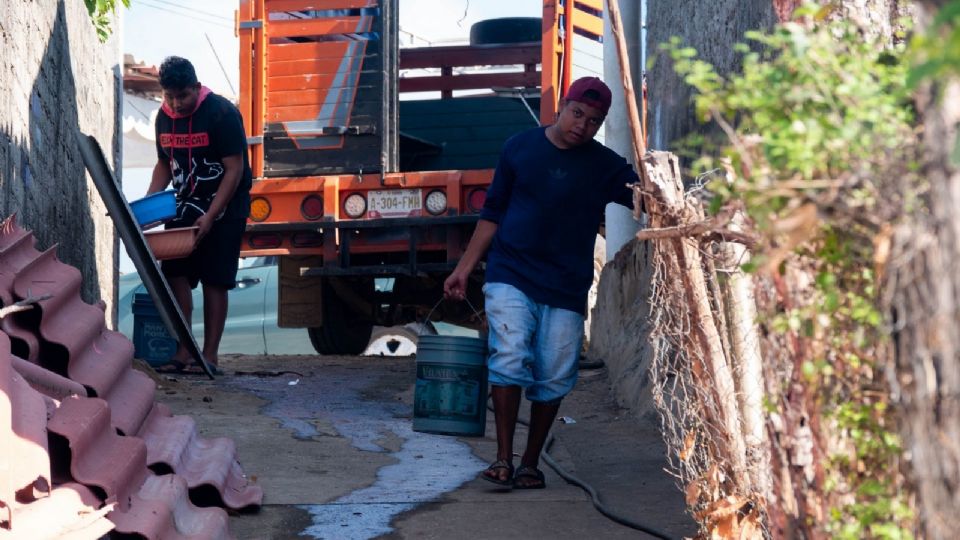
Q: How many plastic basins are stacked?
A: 2